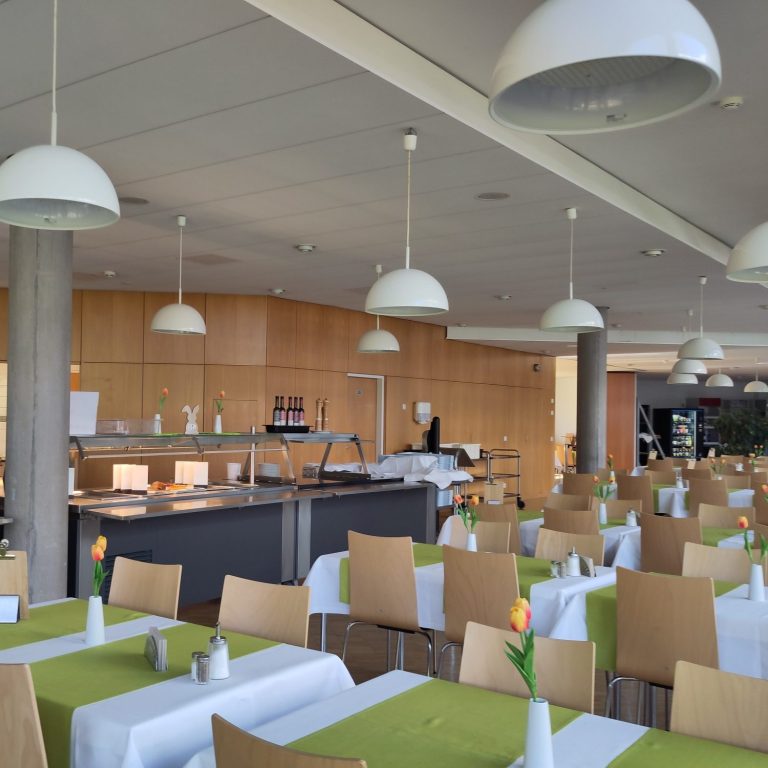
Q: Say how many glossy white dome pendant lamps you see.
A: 12